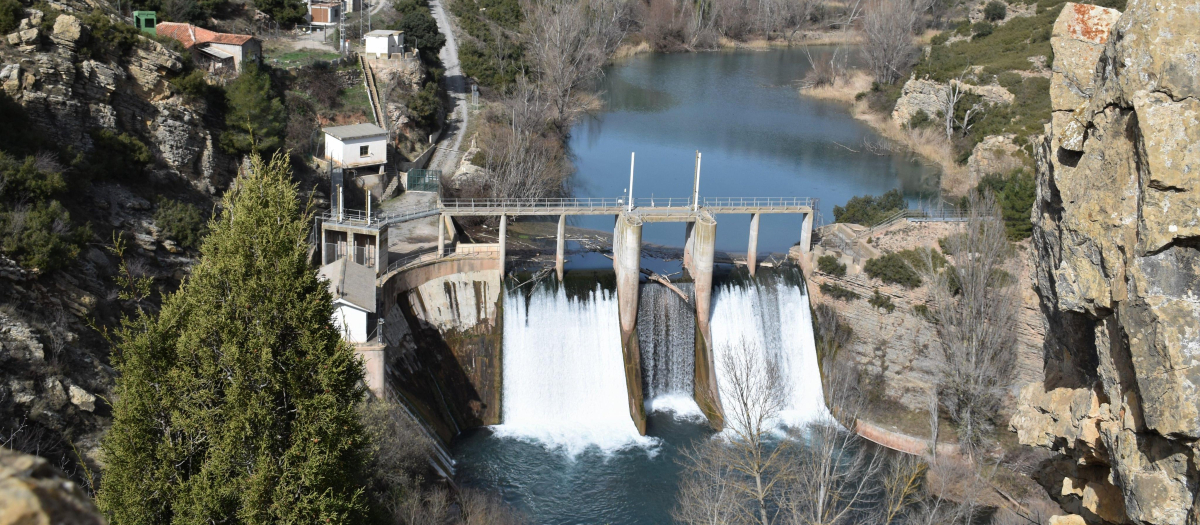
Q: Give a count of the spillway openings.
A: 3